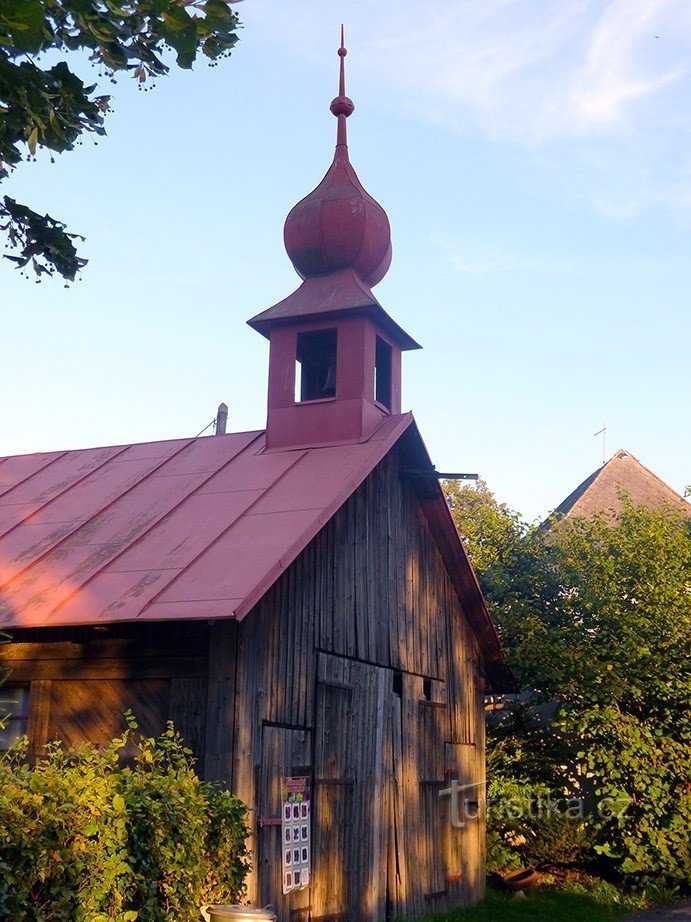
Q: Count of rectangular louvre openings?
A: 2